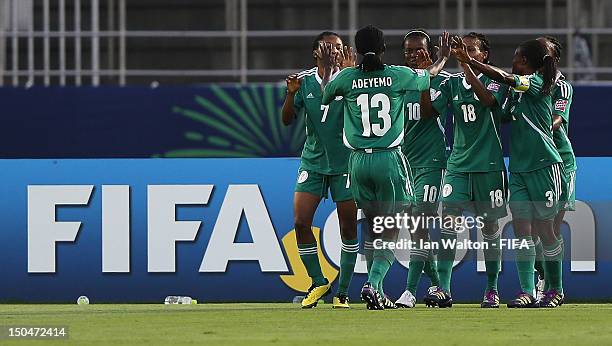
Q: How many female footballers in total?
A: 6